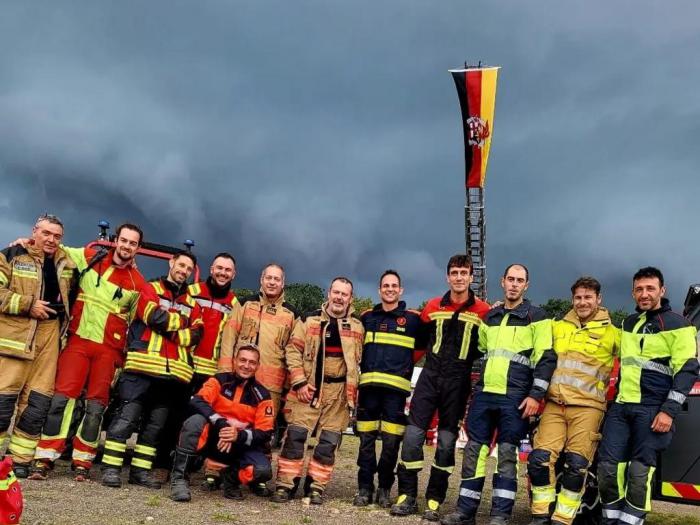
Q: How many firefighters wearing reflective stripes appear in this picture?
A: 12